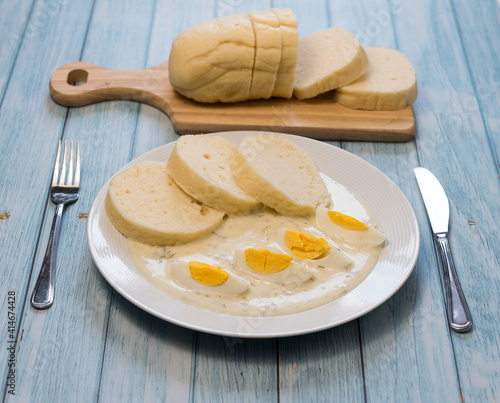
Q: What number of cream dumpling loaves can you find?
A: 1